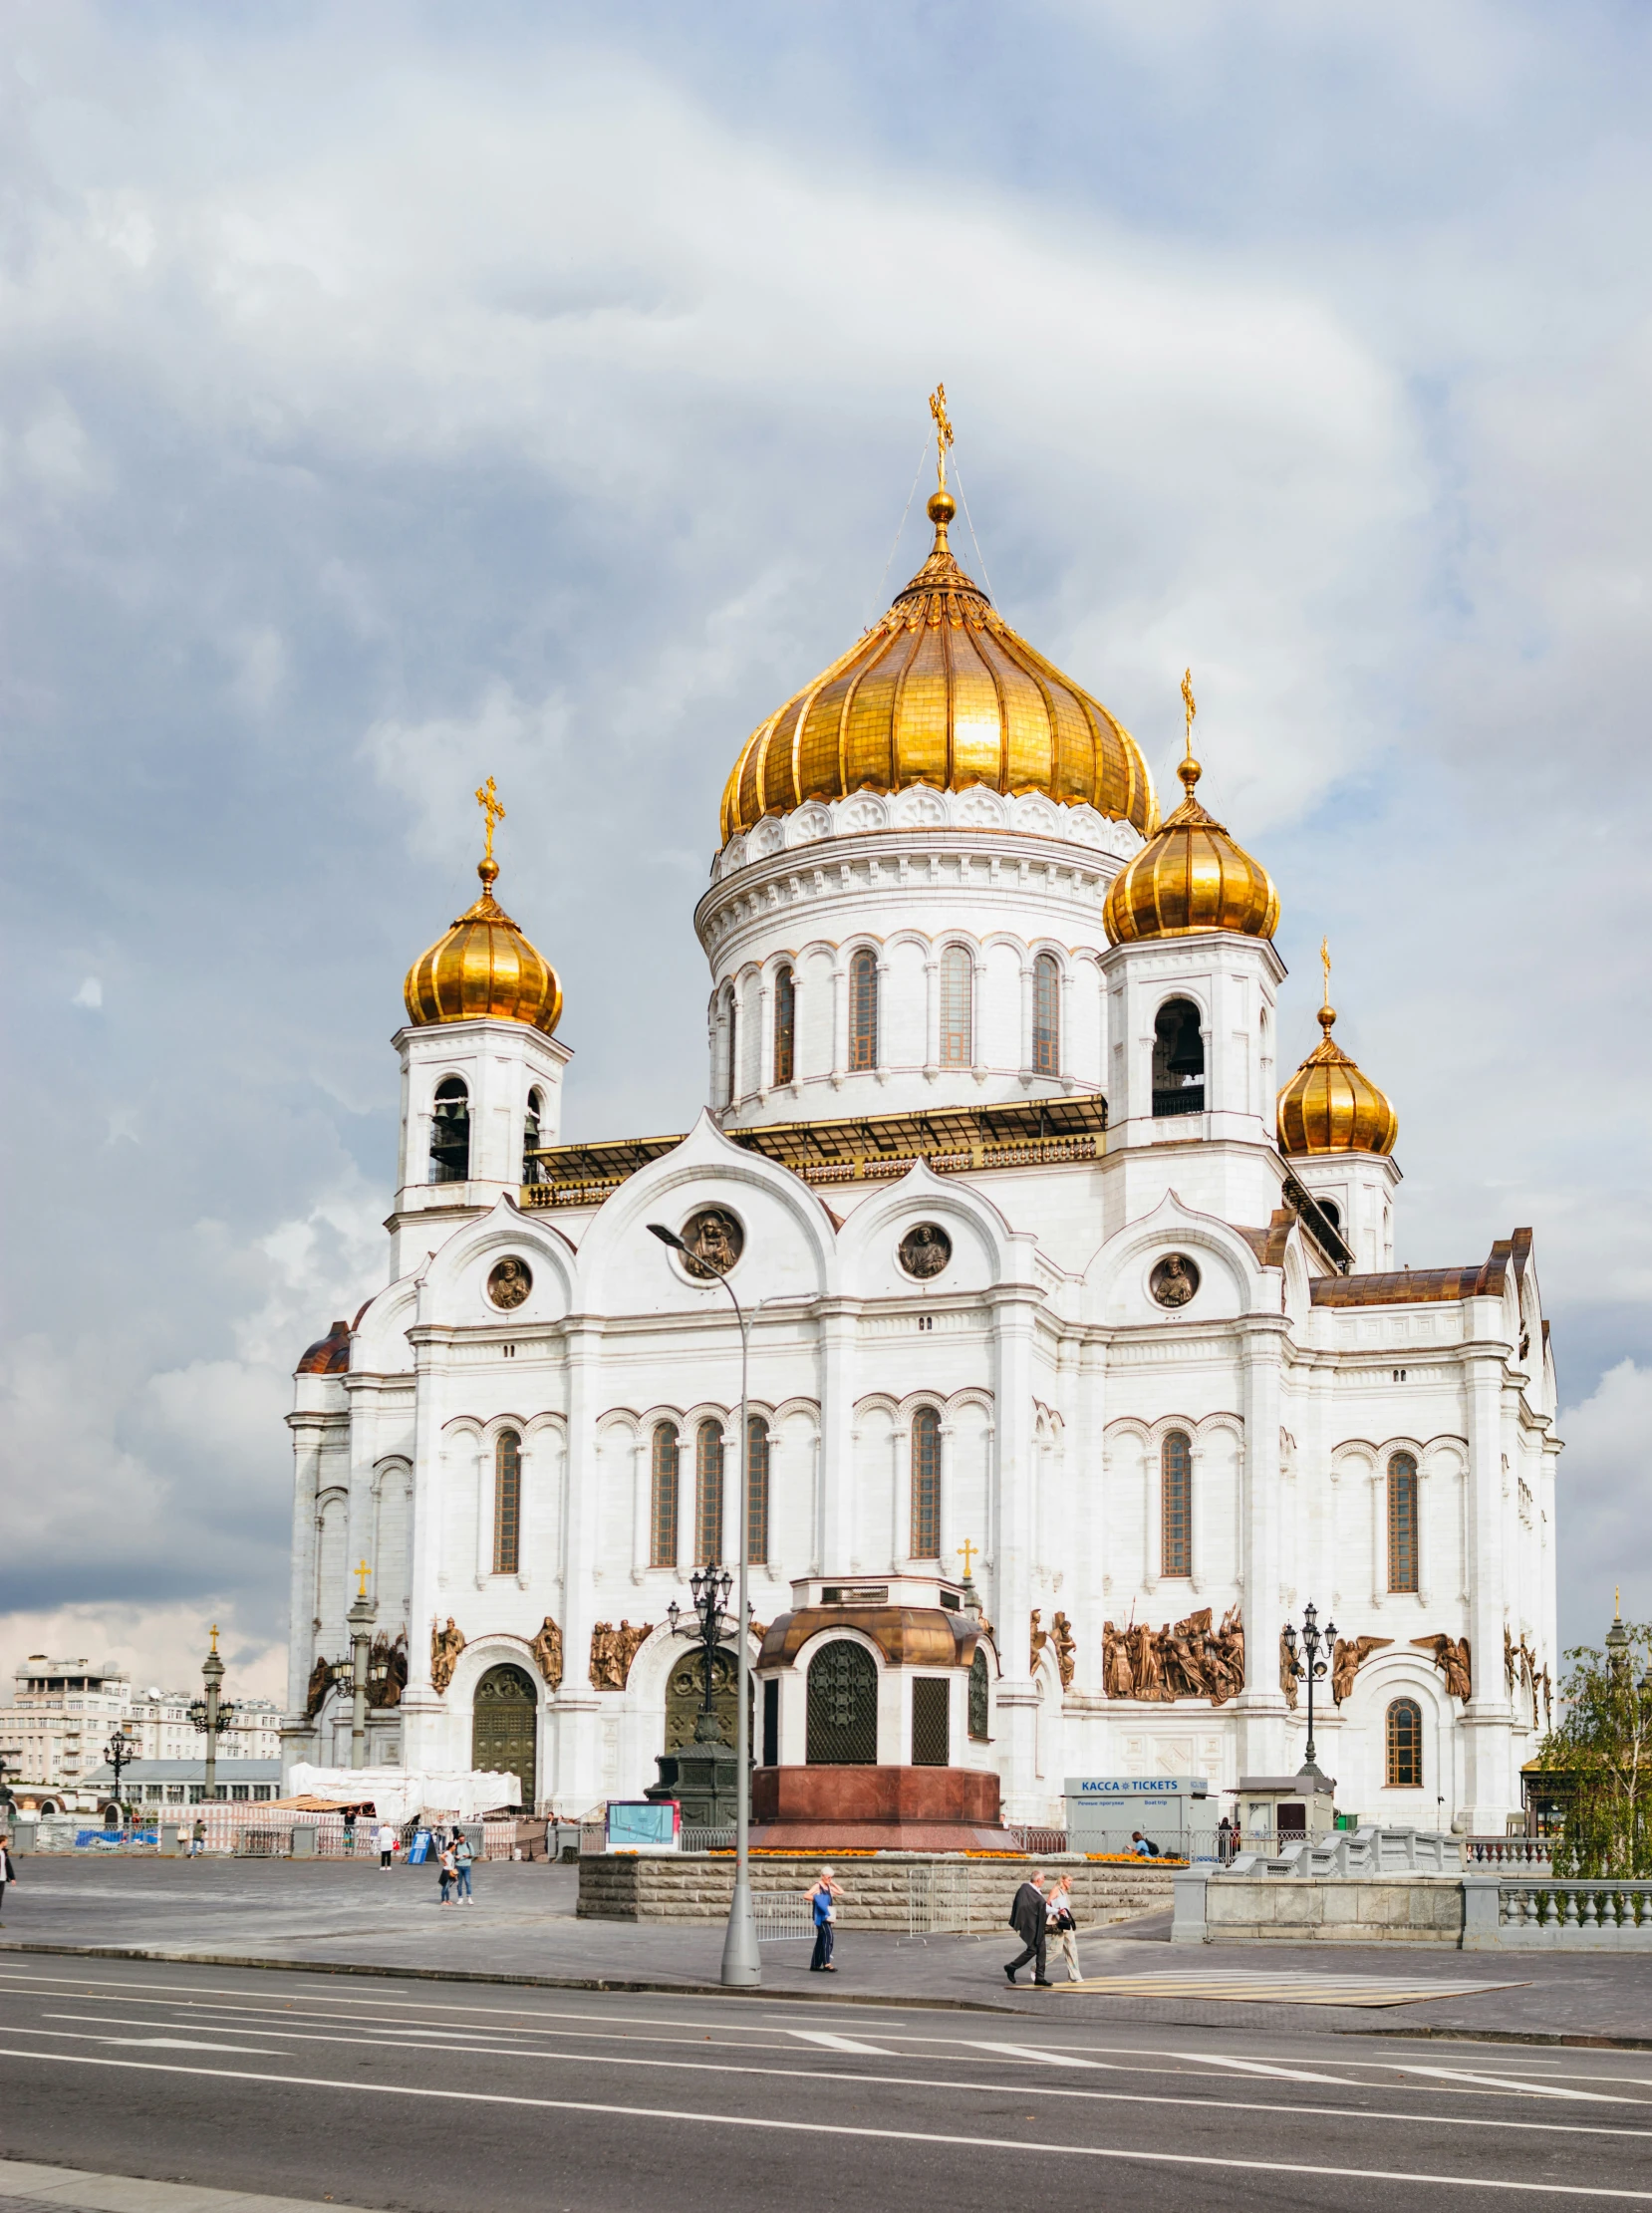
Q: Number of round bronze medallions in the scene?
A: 4